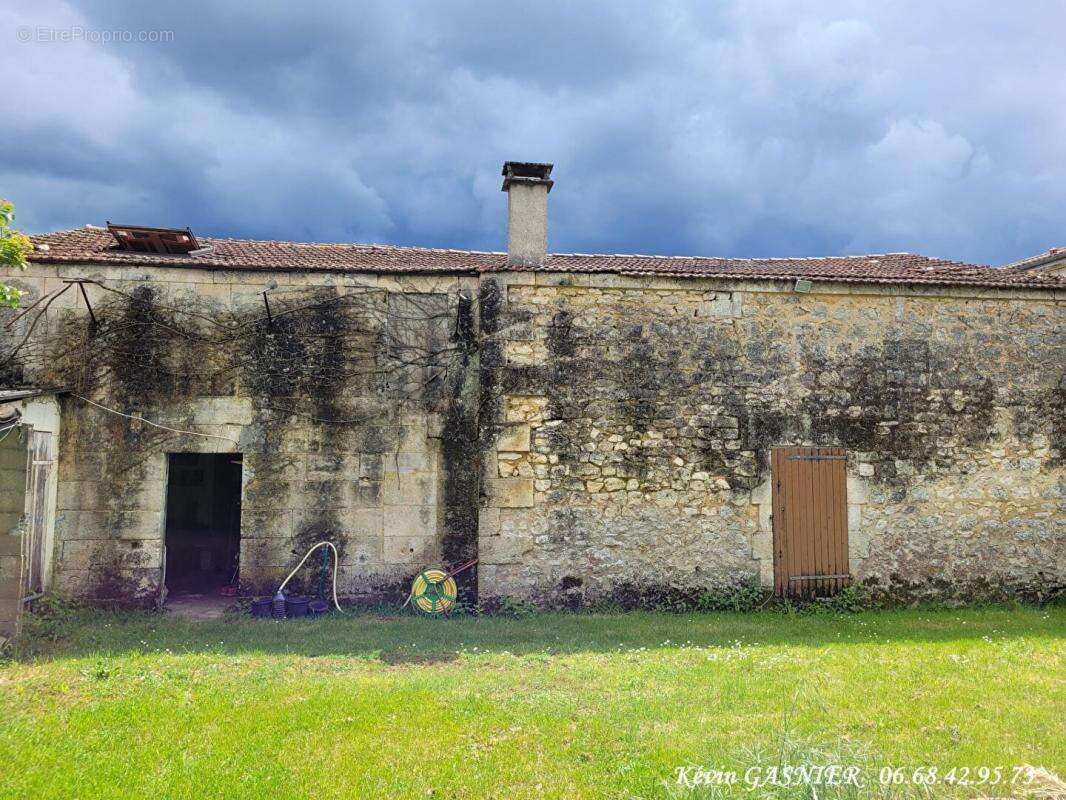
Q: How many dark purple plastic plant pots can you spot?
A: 3